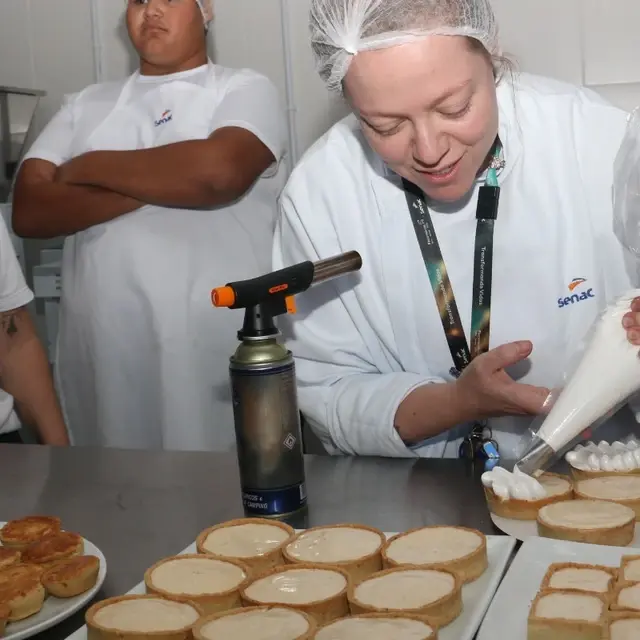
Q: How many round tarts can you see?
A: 13